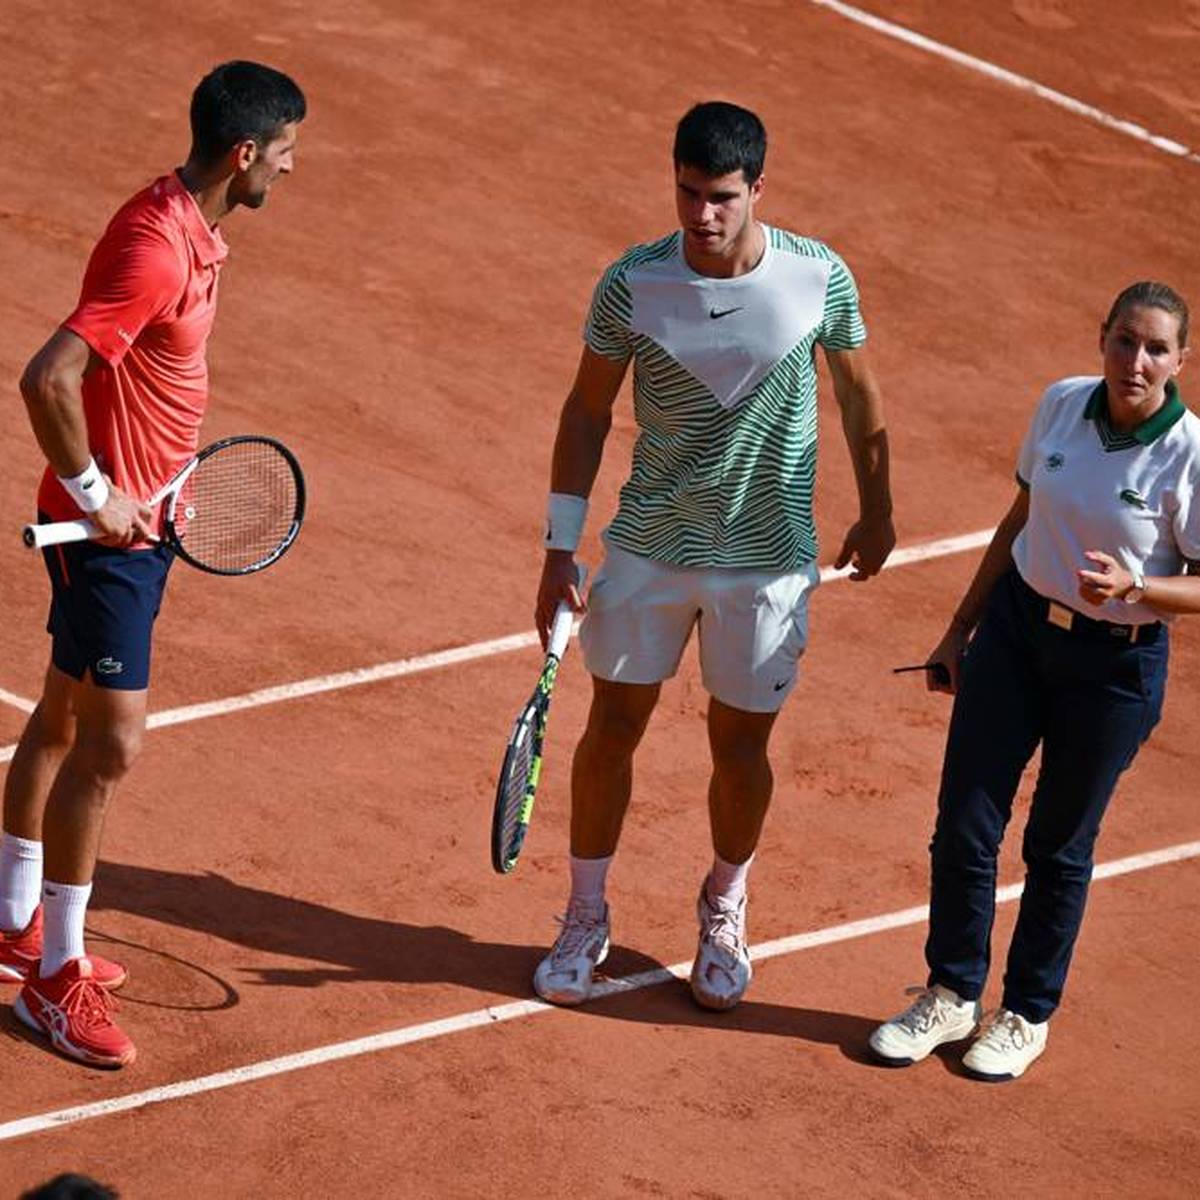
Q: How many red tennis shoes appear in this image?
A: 2